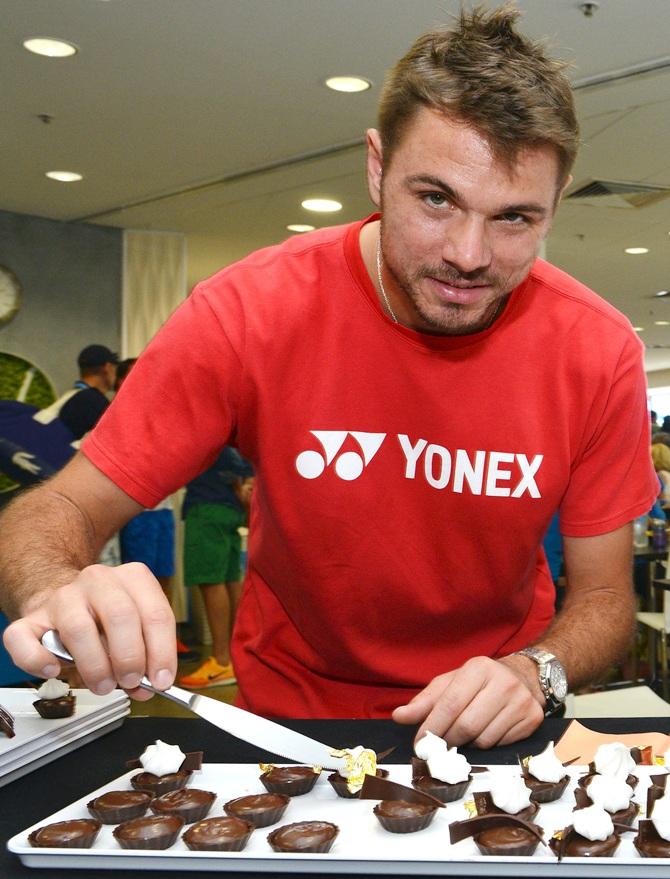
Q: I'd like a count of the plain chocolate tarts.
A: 7